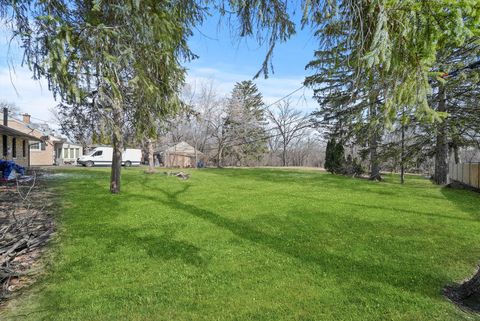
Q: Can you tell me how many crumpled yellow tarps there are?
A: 0